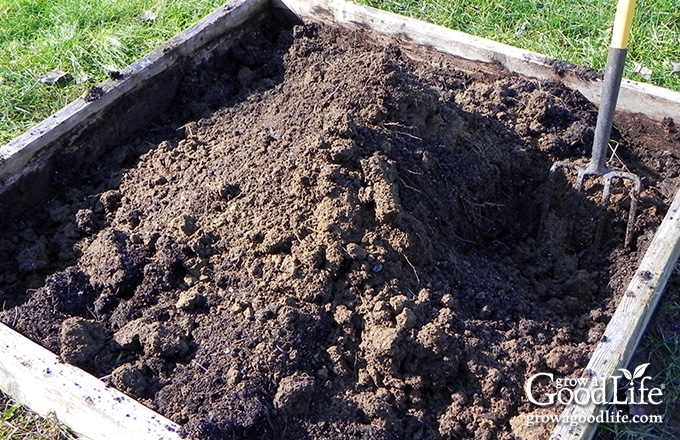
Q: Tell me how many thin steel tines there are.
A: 4